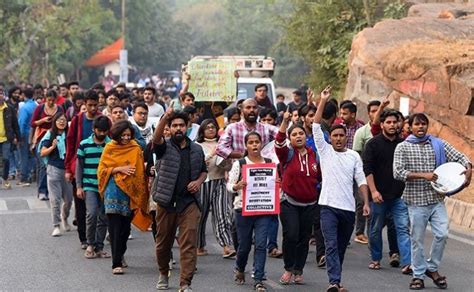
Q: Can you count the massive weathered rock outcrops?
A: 1